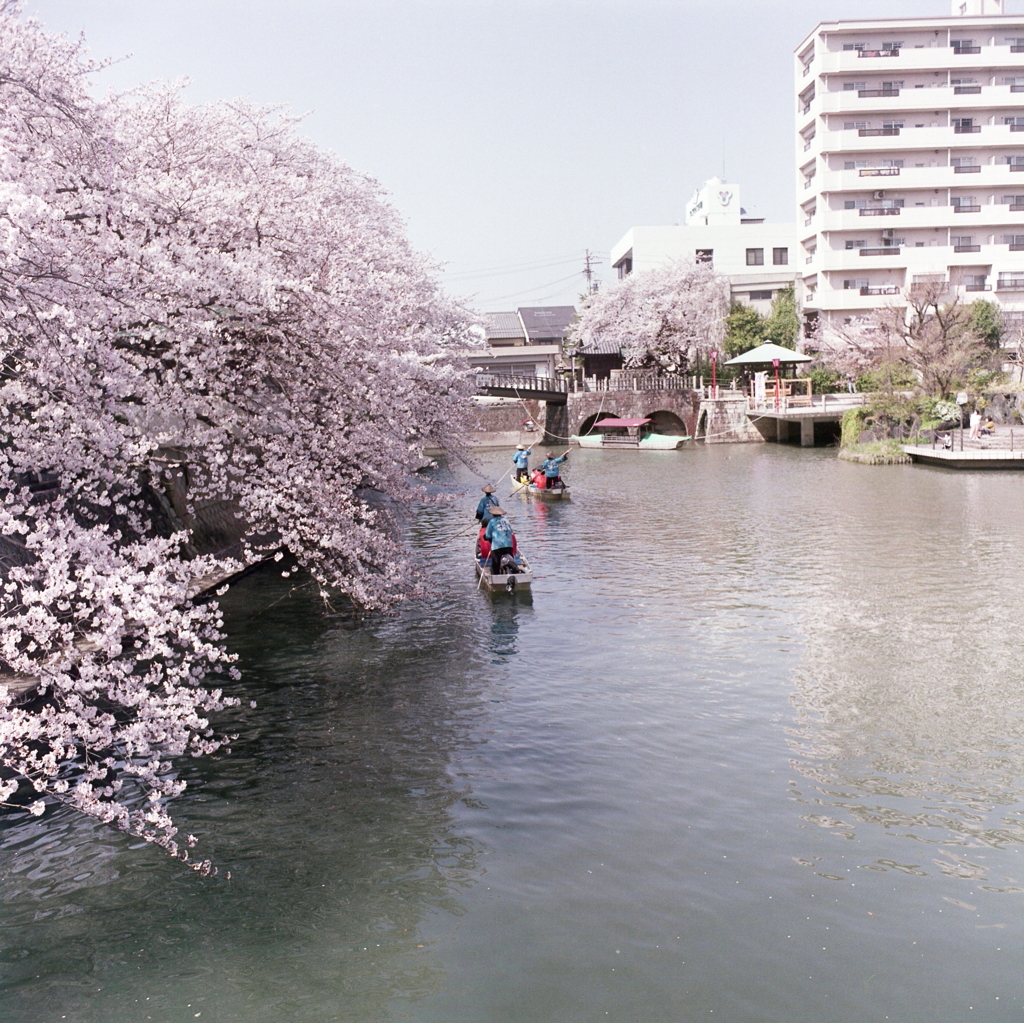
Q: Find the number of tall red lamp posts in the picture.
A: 2